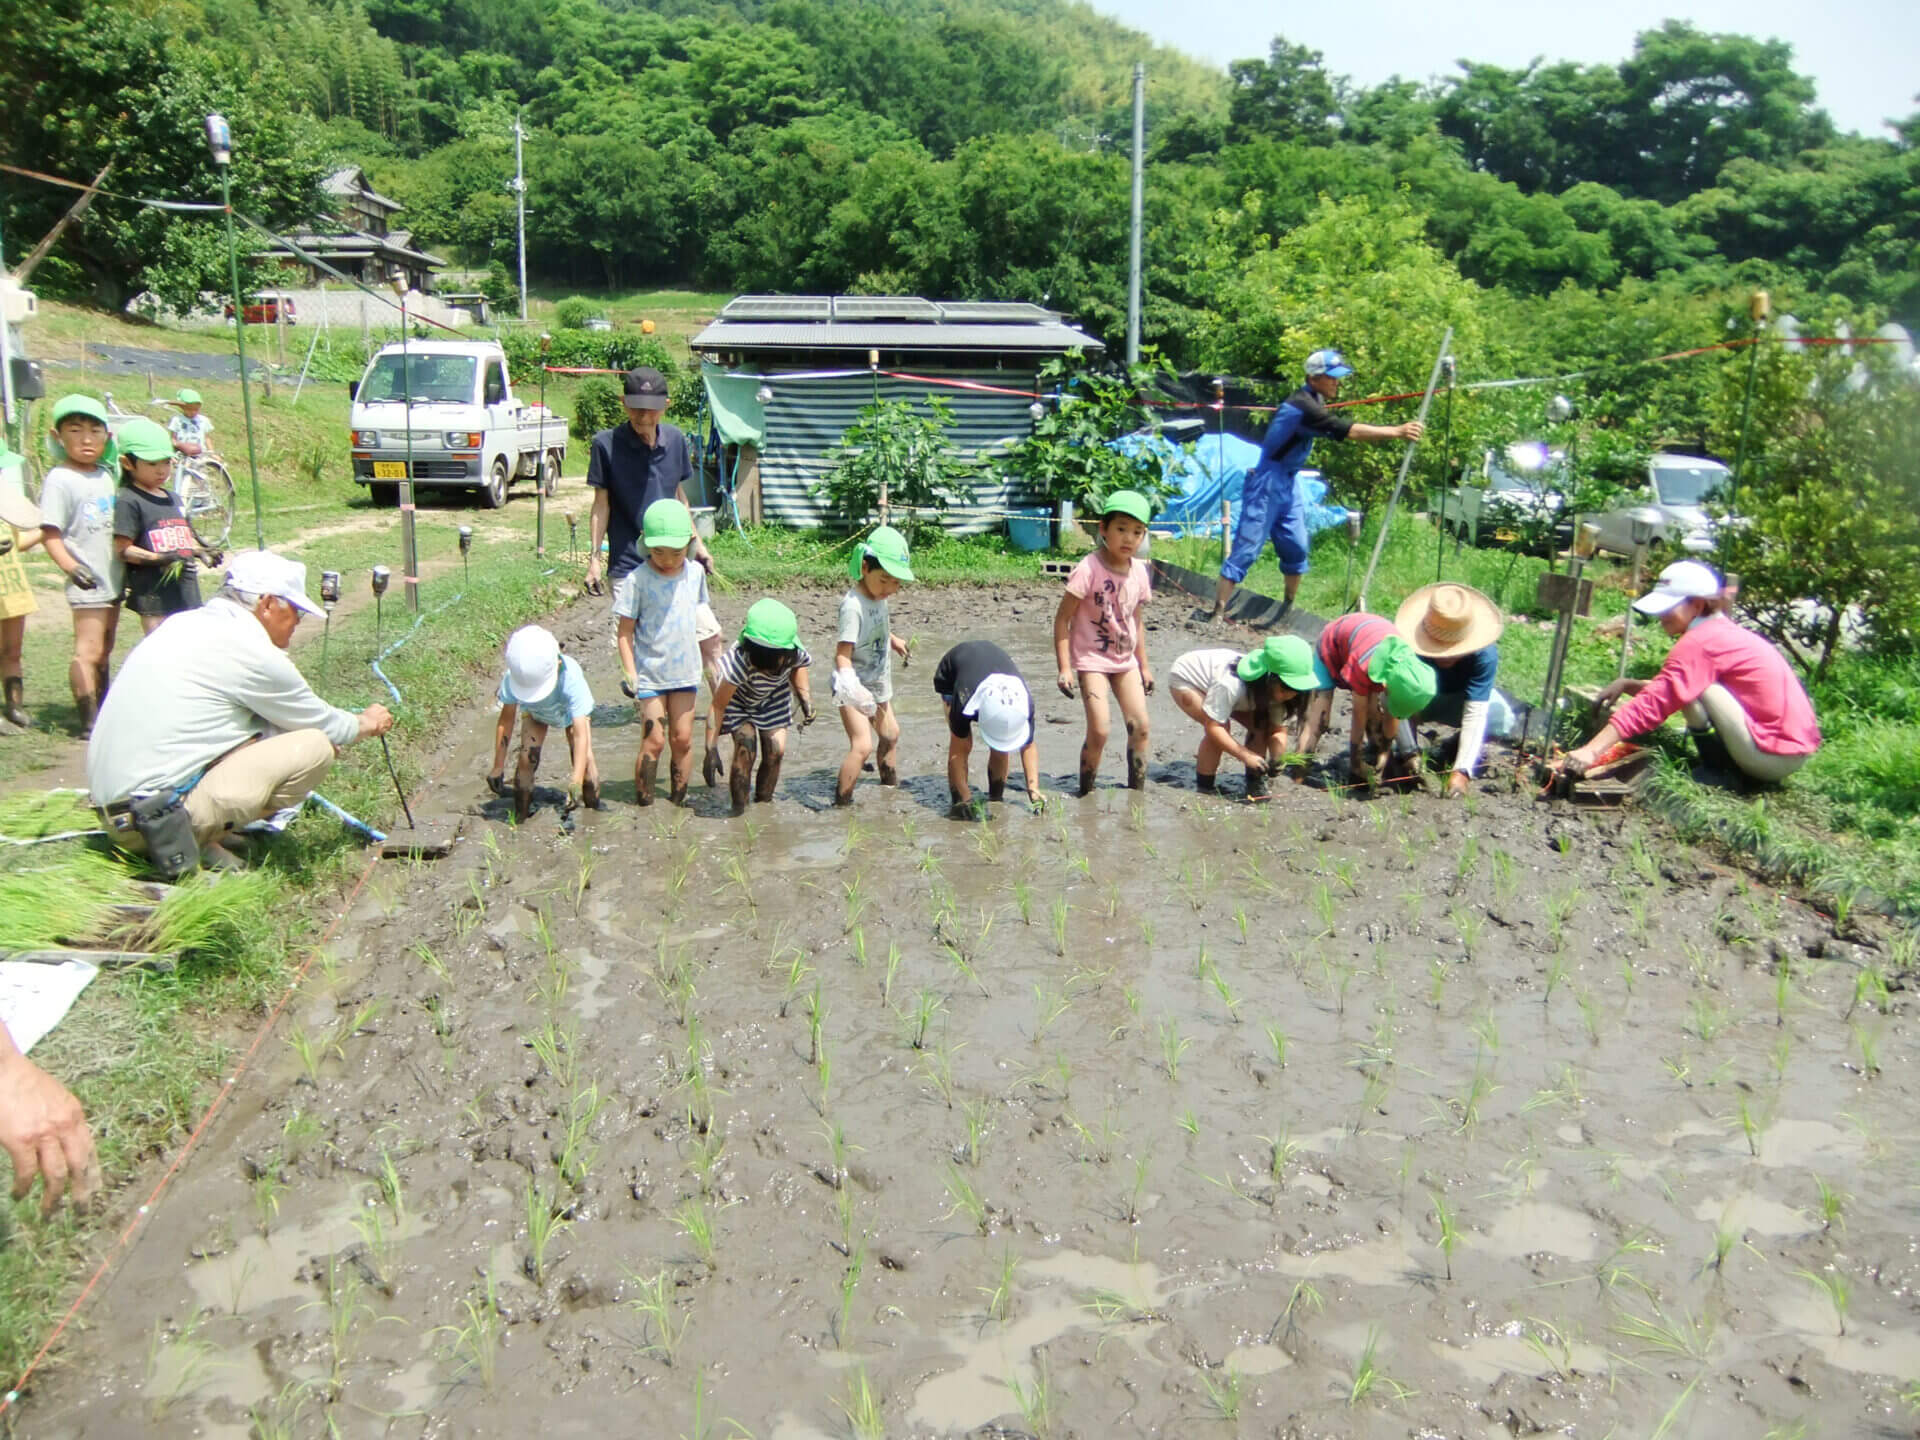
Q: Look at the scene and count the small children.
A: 12